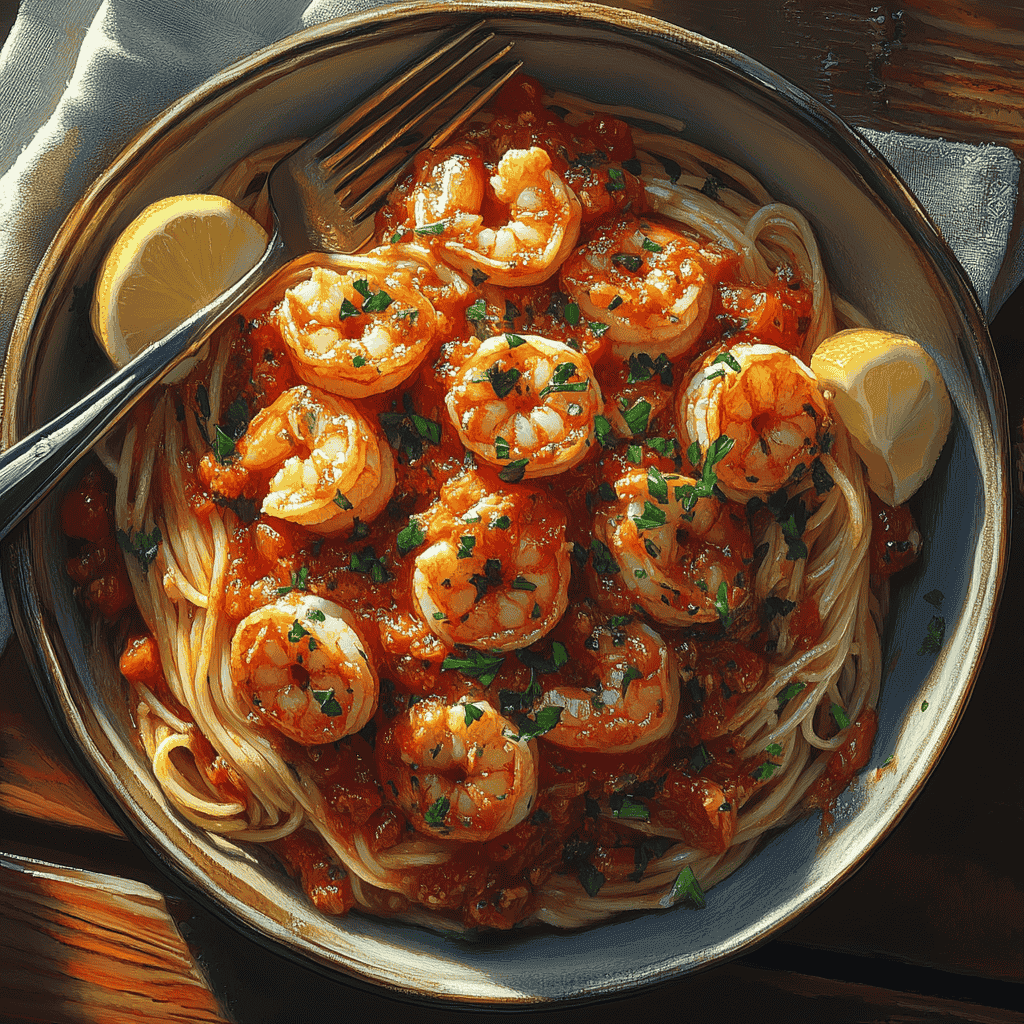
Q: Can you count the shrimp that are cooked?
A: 11